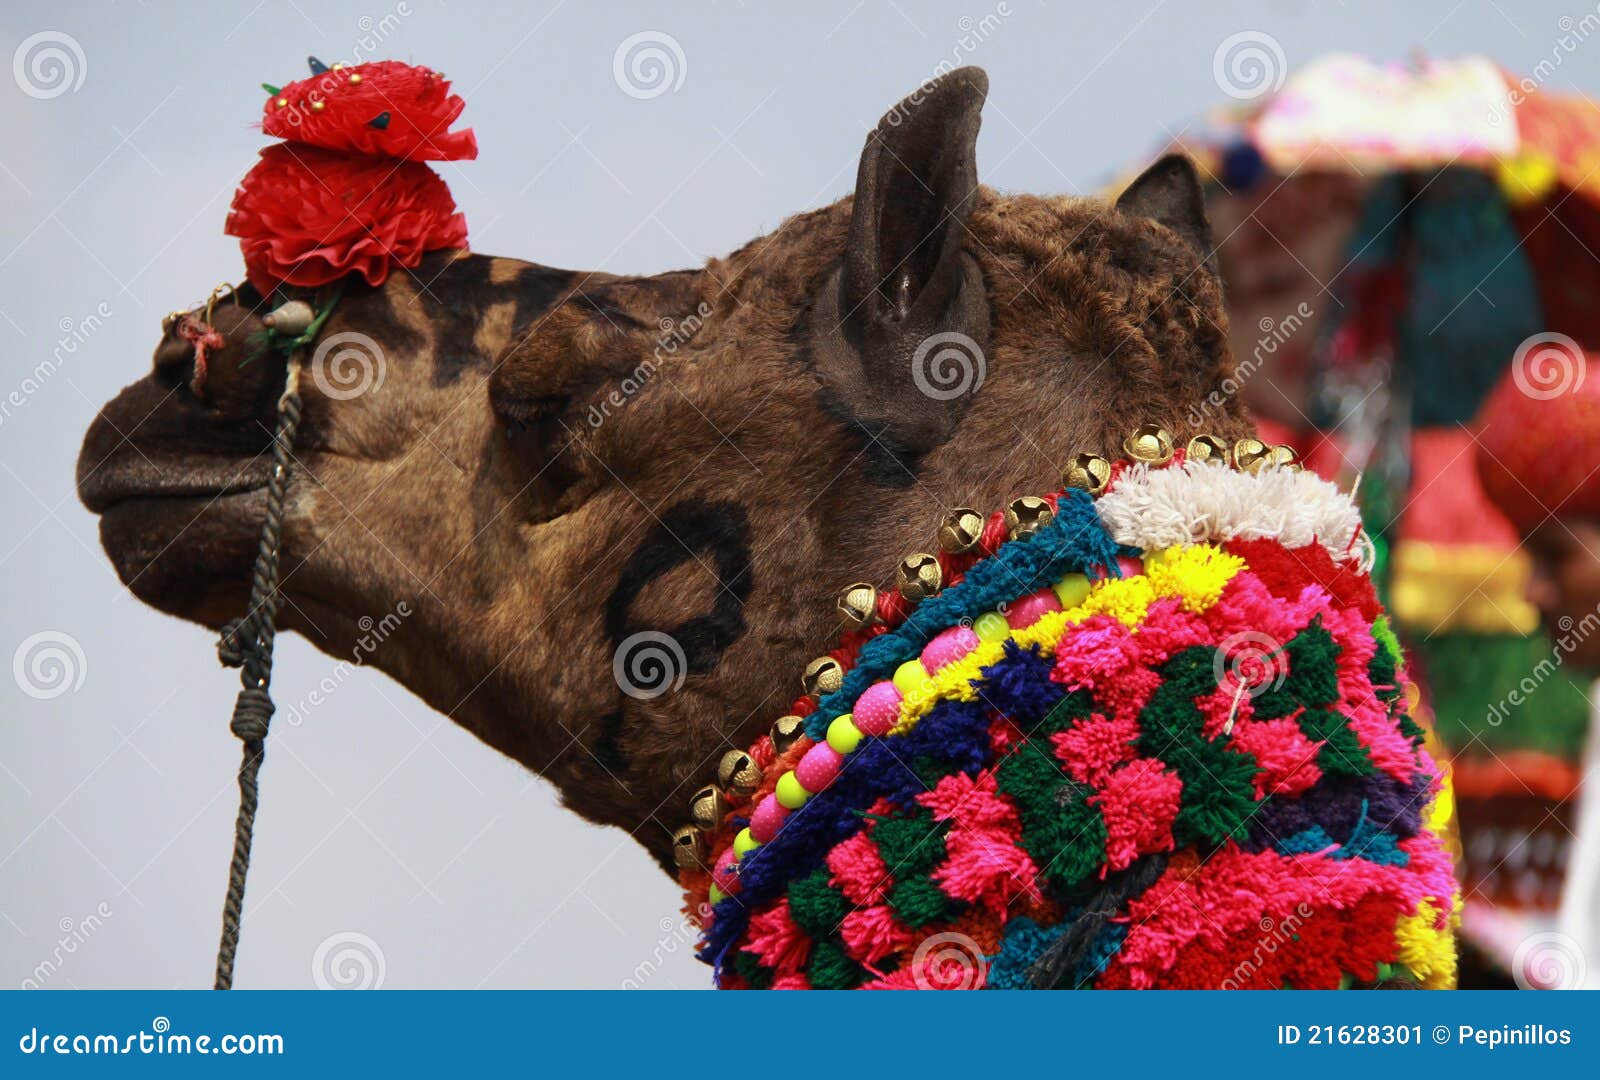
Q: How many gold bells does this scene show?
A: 14